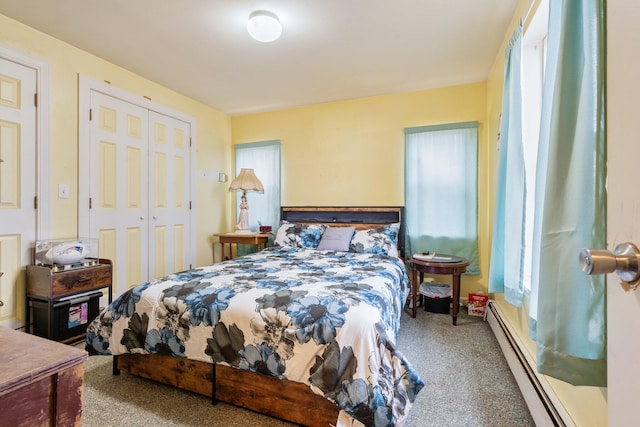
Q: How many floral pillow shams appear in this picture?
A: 2